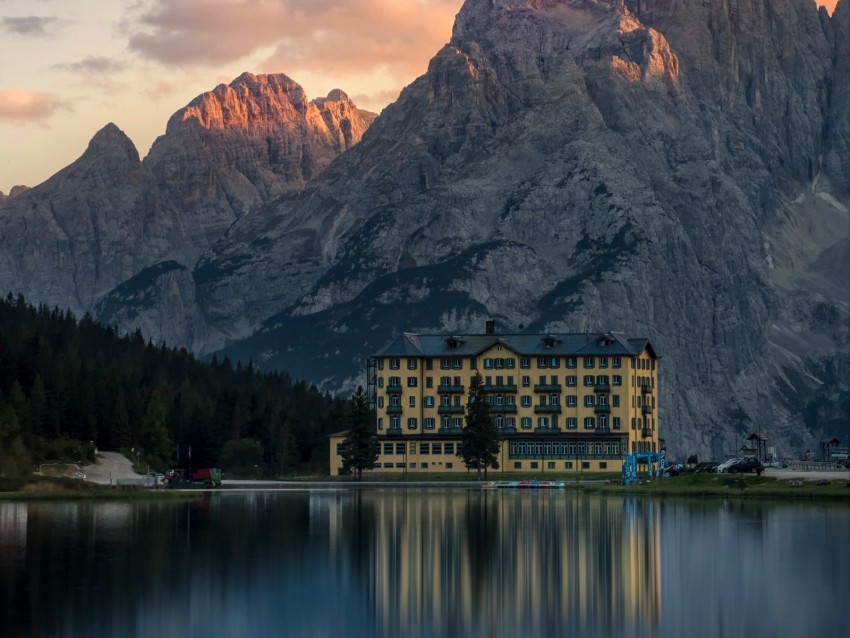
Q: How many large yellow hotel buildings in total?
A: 1